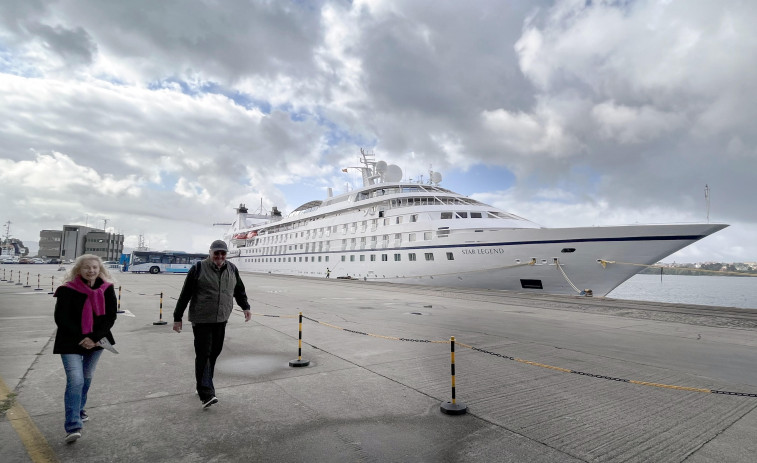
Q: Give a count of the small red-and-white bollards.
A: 0